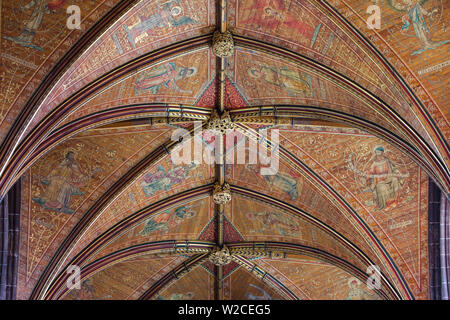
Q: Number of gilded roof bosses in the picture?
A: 4